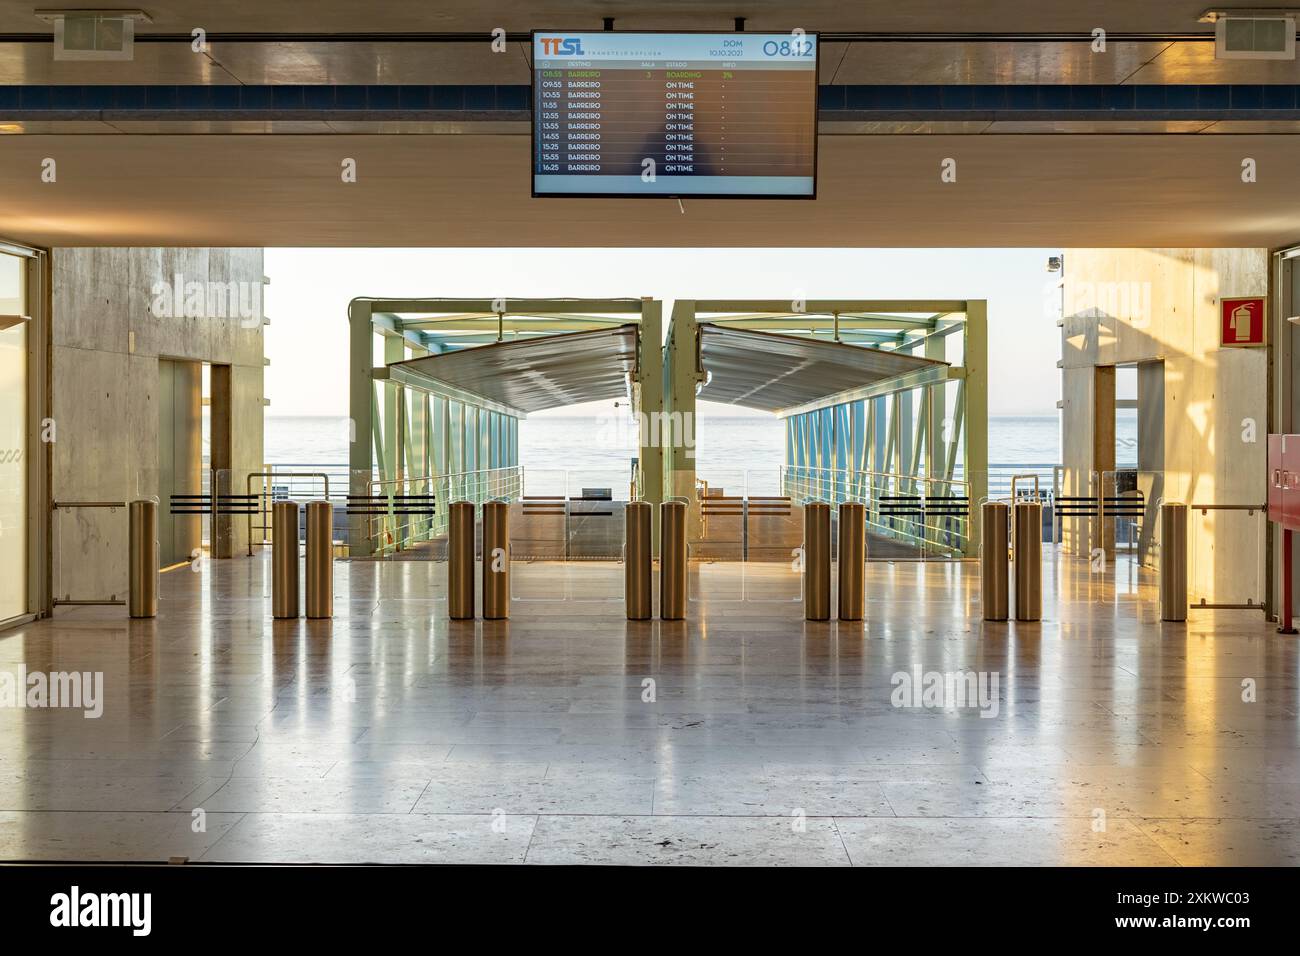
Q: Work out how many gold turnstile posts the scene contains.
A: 12